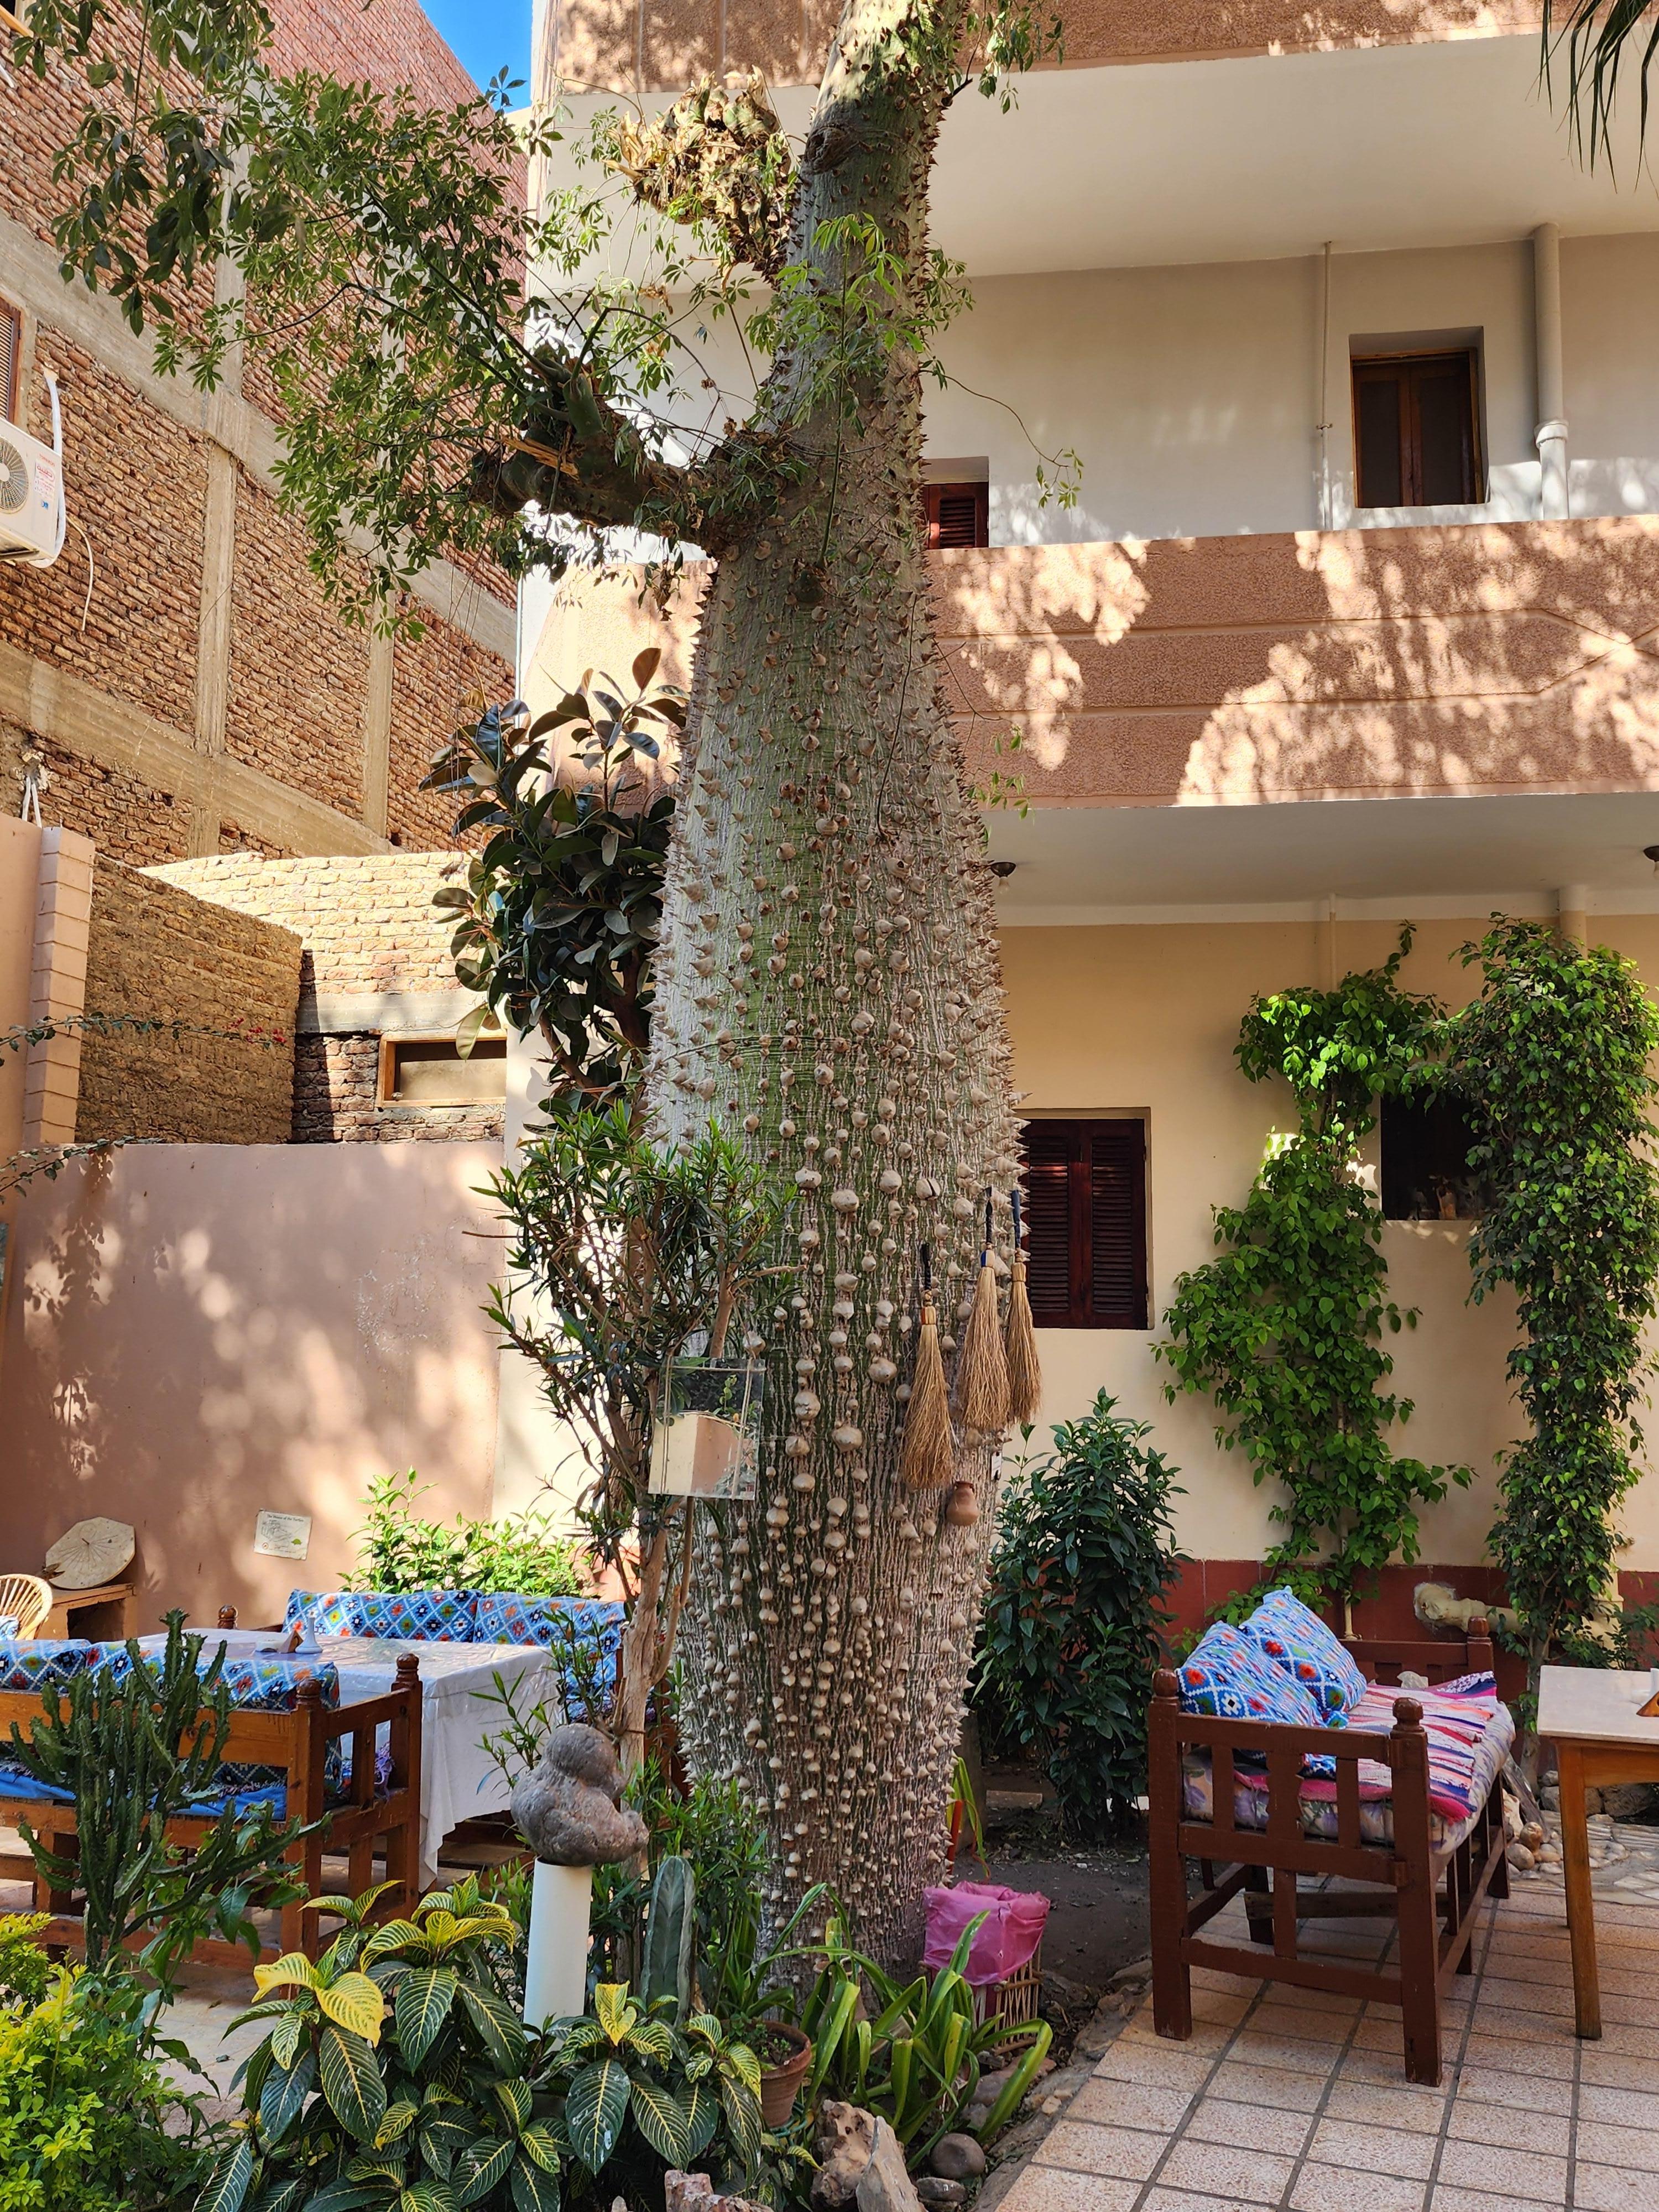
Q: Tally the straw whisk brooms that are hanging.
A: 3